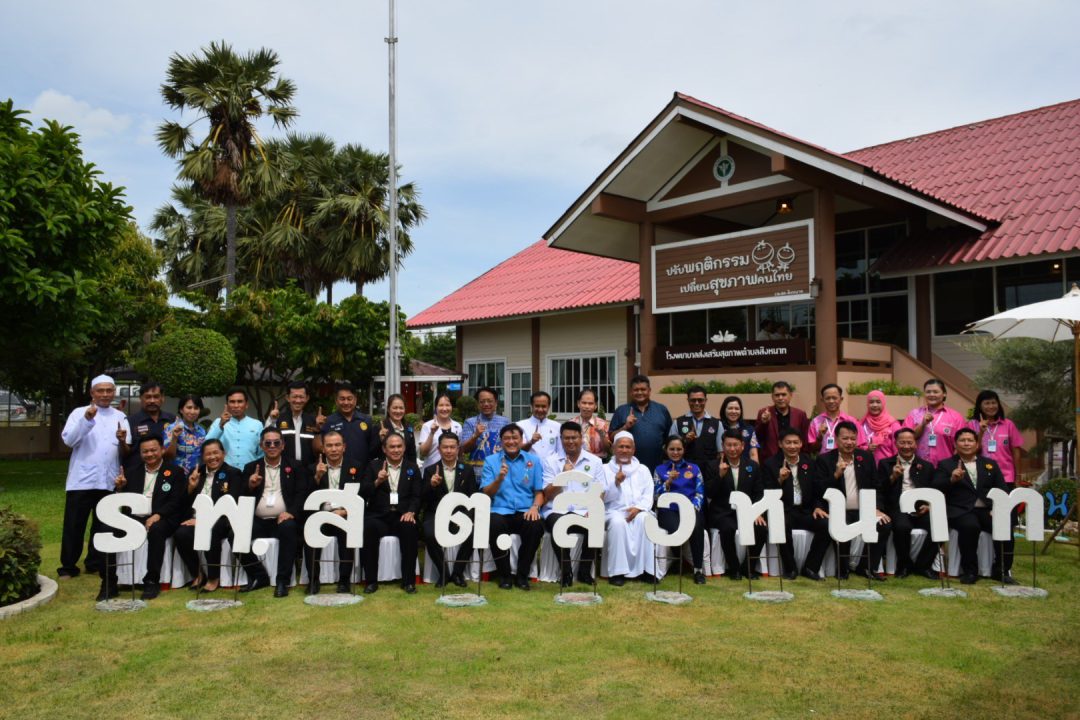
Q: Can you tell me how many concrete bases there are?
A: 10